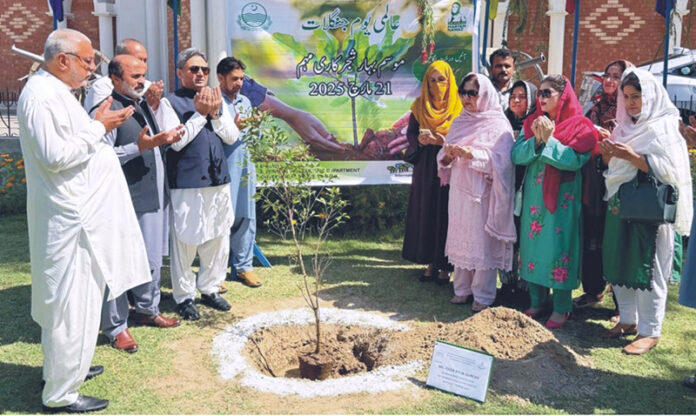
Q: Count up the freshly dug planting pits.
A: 1